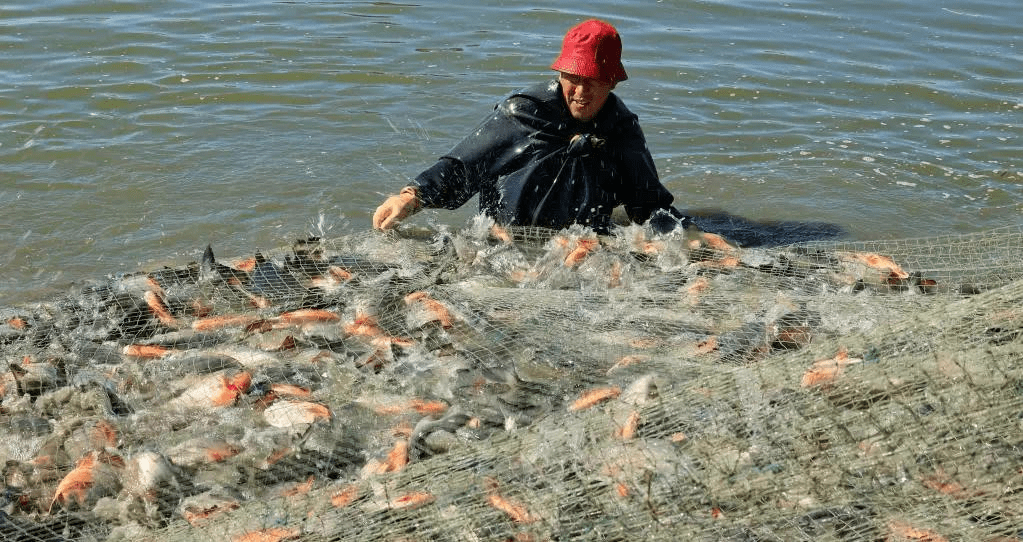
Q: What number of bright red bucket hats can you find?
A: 1